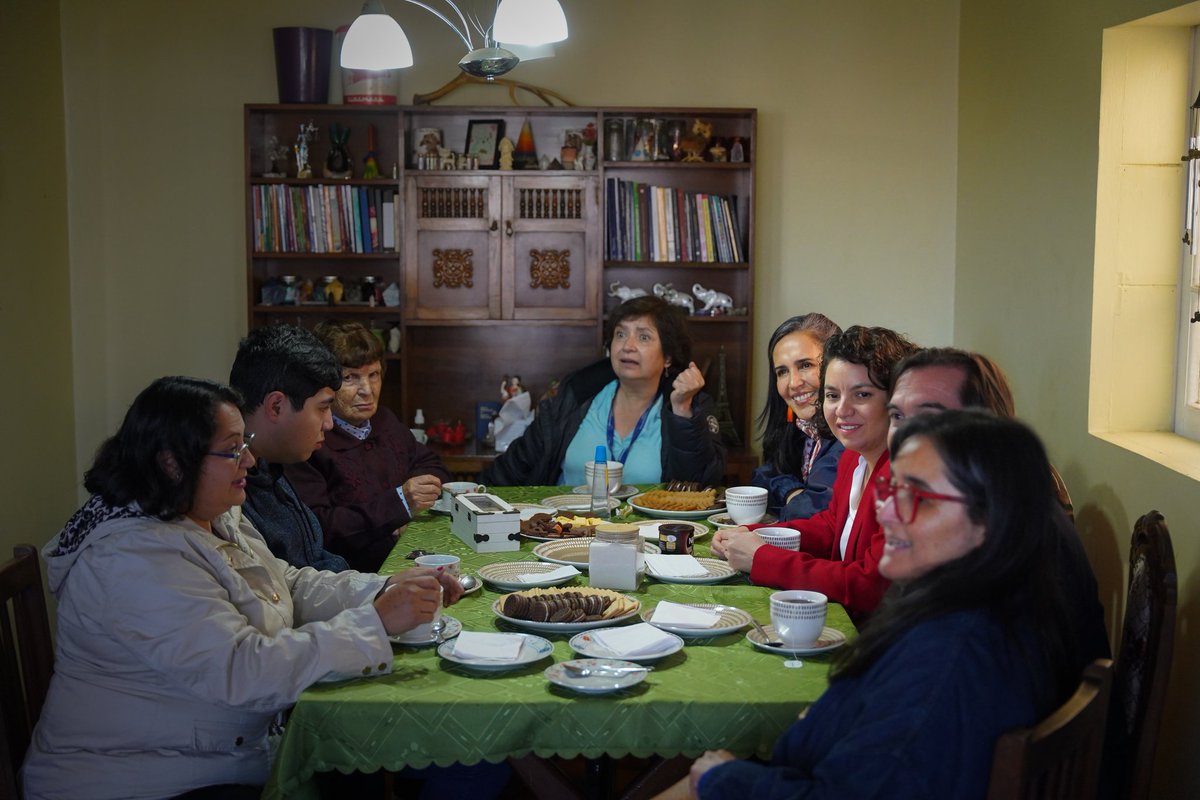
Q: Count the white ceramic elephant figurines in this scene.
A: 3